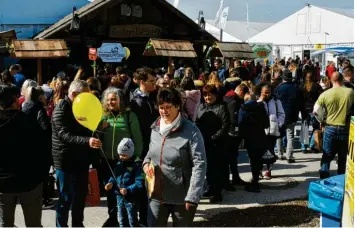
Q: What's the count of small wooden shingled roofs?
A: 3